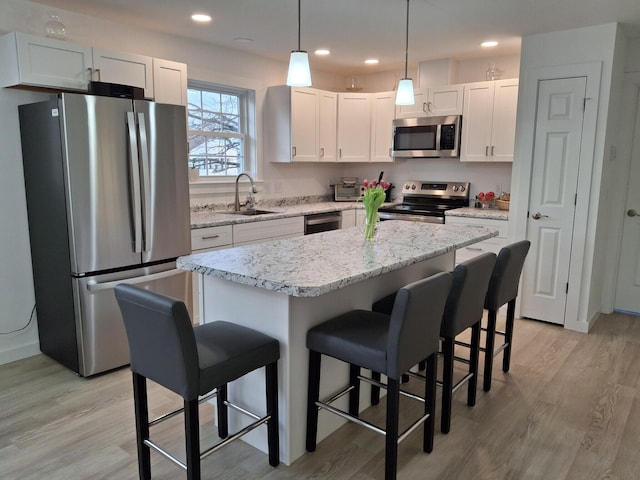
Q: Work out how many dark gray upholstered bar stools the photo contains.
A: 4